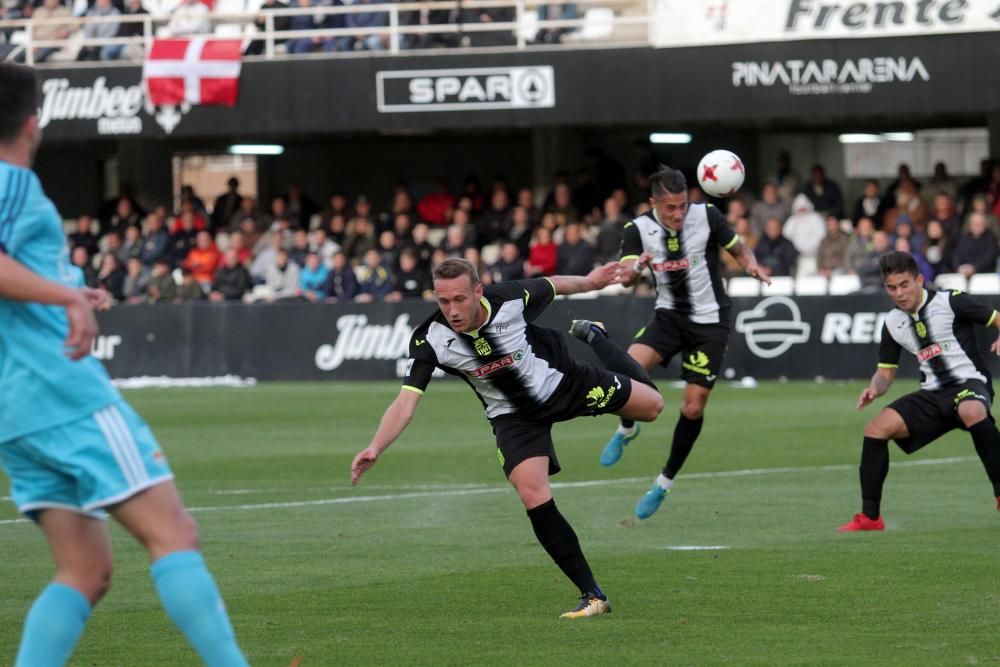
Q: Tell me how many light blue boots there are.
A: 2